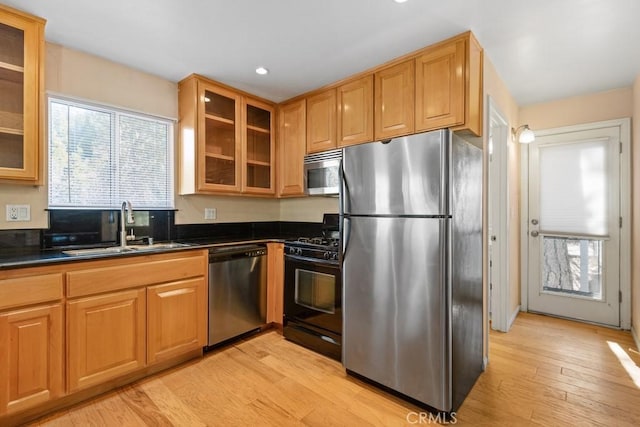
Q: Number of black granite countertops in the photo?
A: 1